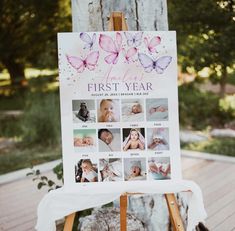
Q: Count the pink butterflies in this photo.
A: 4